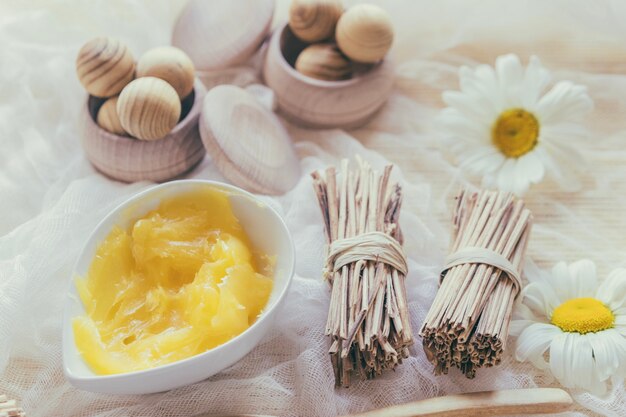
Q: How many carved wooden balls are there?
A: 7